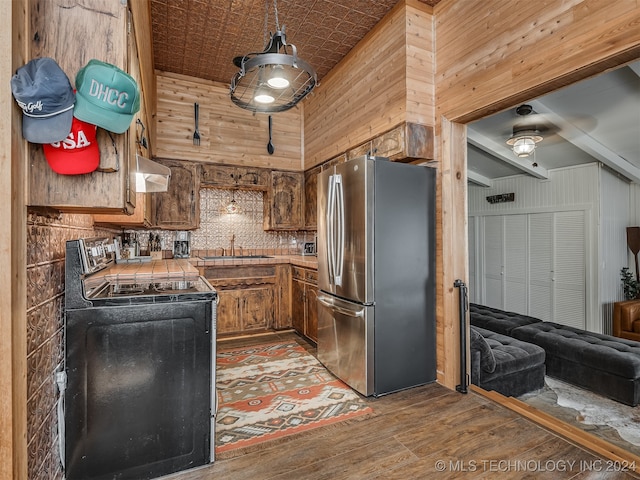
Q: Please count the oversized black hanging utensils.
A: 2